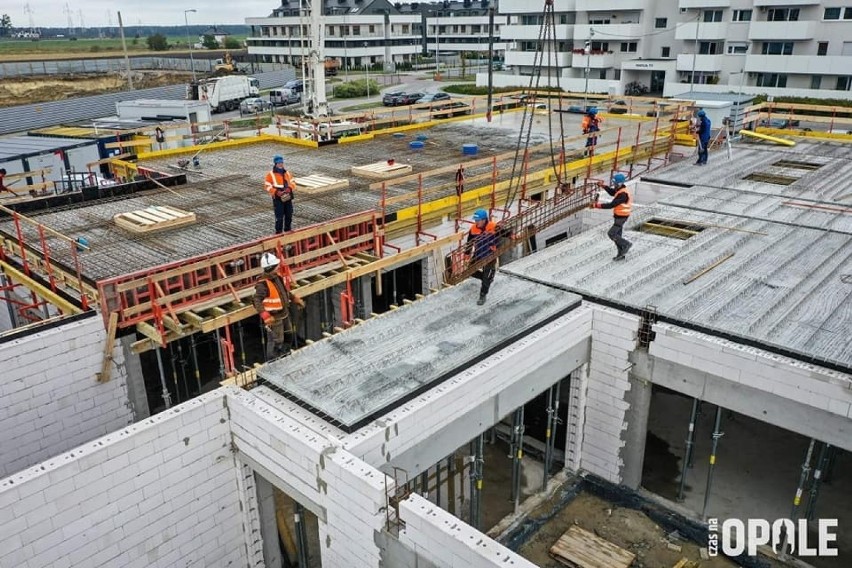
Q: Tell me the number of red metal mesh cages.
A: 1